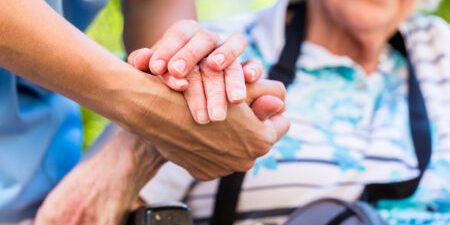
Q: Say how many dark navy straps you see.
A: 2